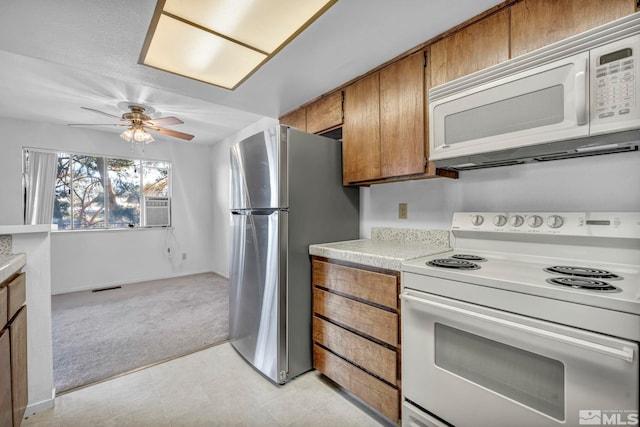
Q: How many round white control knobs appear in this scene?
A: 5